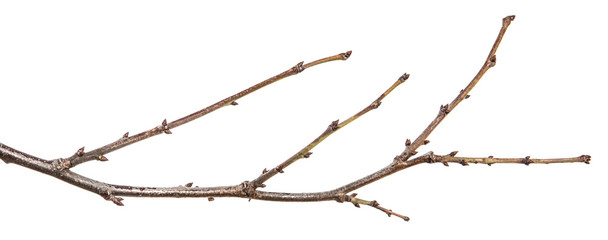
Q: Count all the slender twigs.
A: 5